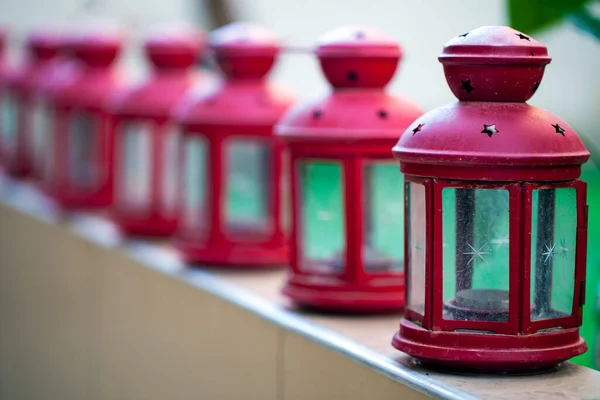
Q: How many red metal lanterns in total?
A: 7